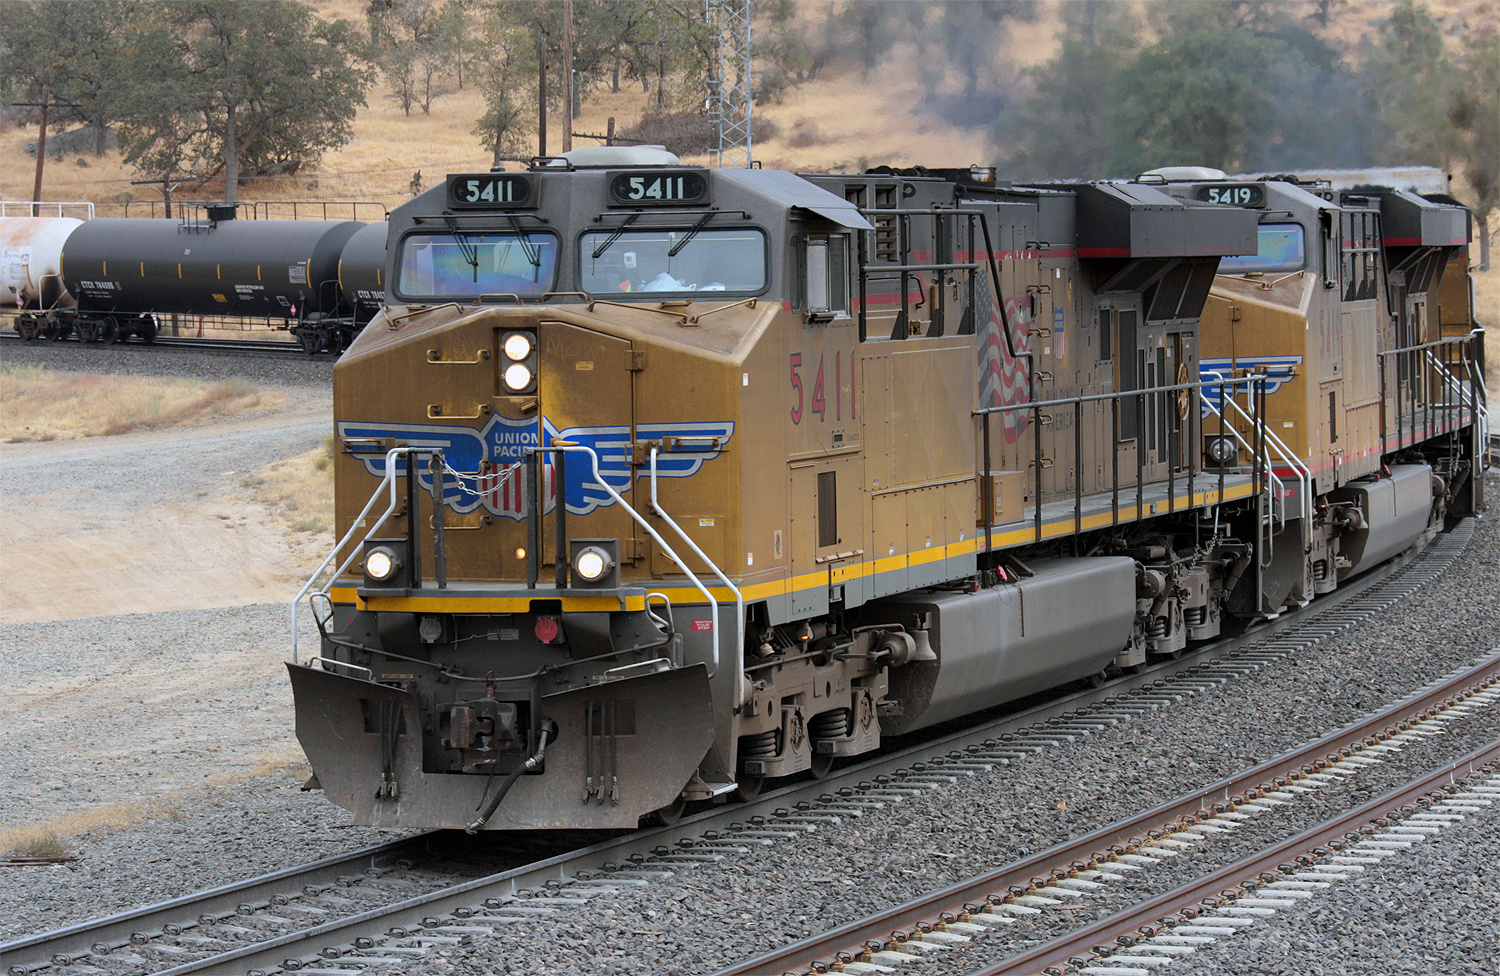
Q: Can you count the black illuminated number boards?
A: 3